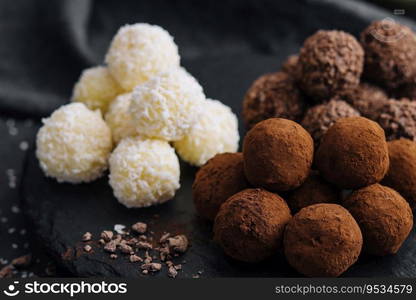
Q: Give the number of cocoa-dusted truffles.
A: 8